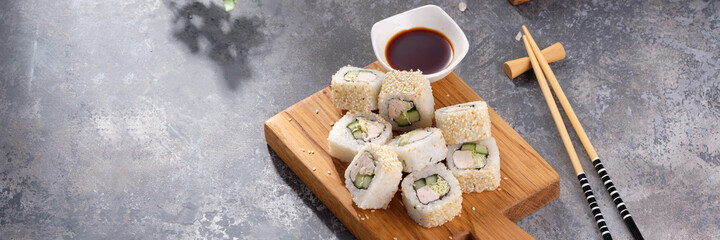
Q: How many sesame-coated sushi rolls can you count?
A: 8